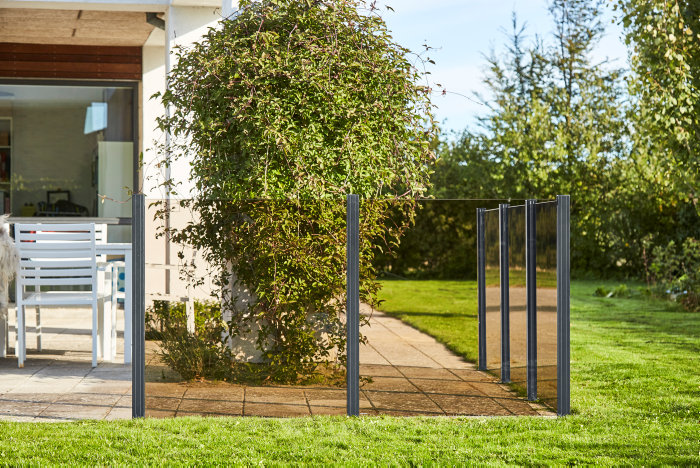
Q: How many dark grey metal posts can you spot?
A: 6